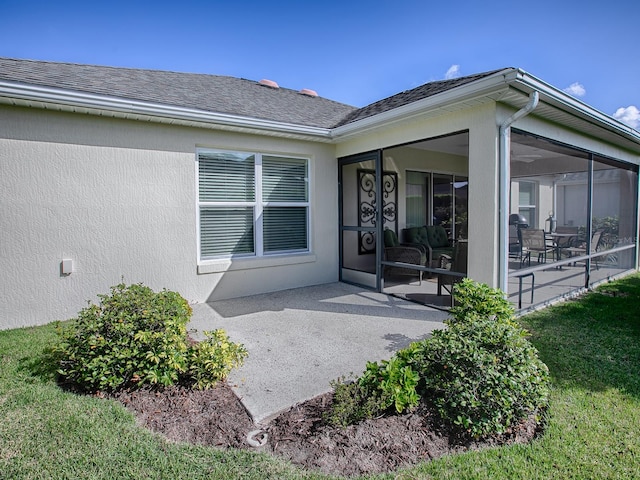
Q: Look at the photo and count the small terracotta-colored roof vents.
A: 2